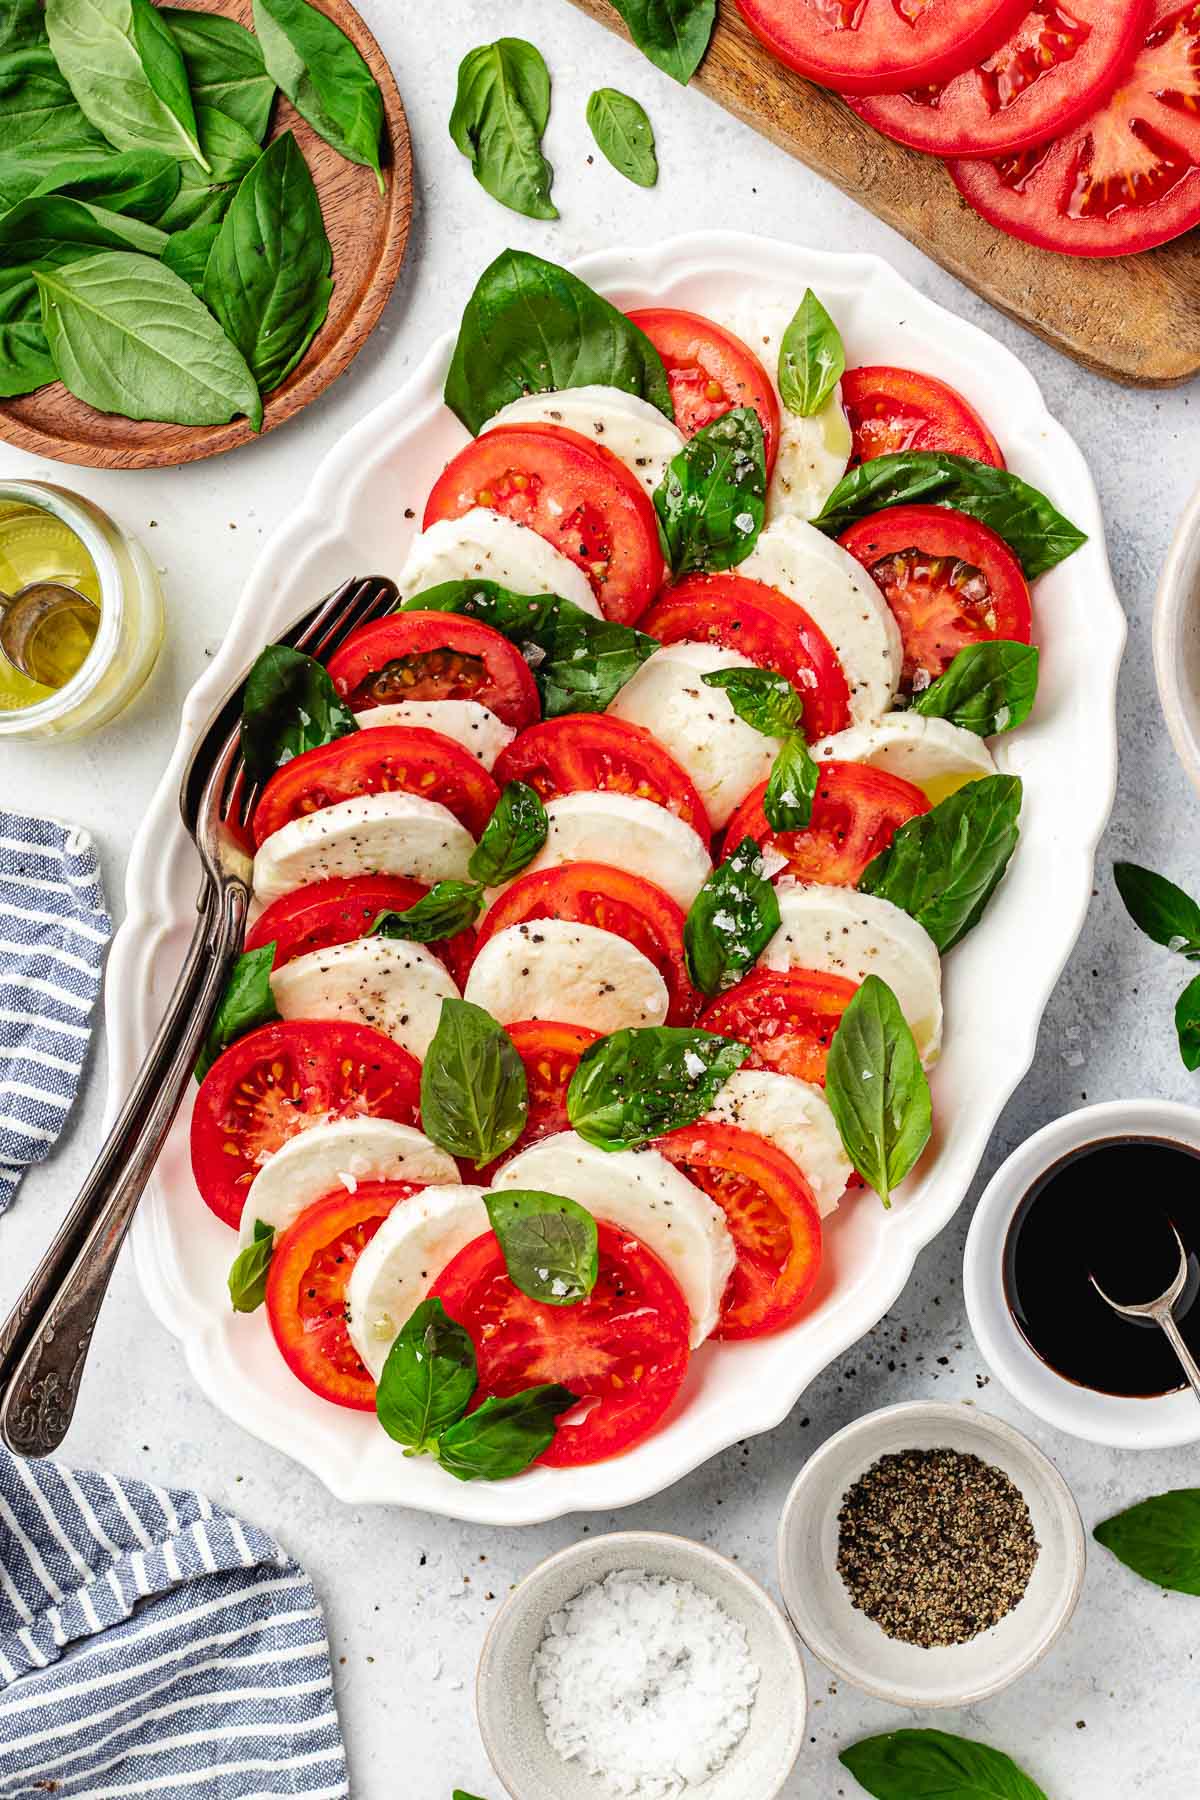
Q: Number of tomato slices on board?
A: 3